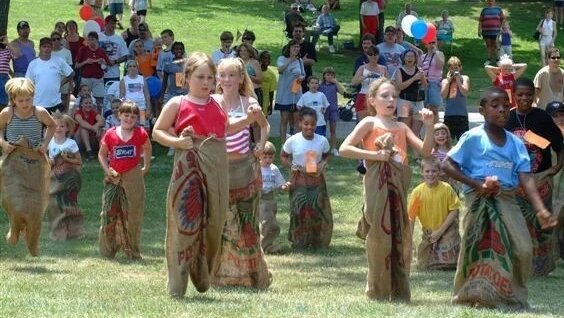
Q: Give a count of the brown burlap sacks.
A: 11